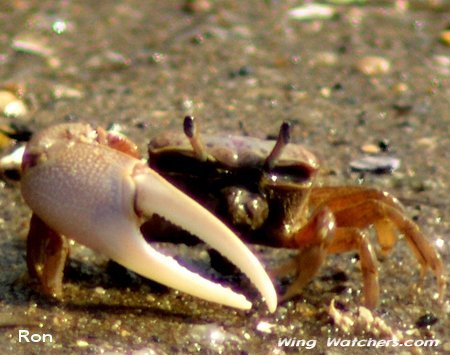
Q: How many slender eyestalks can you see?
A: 2